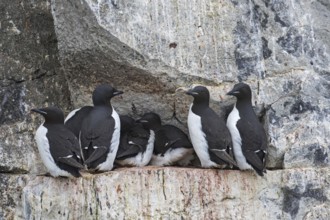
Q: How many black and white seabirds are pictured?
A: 7